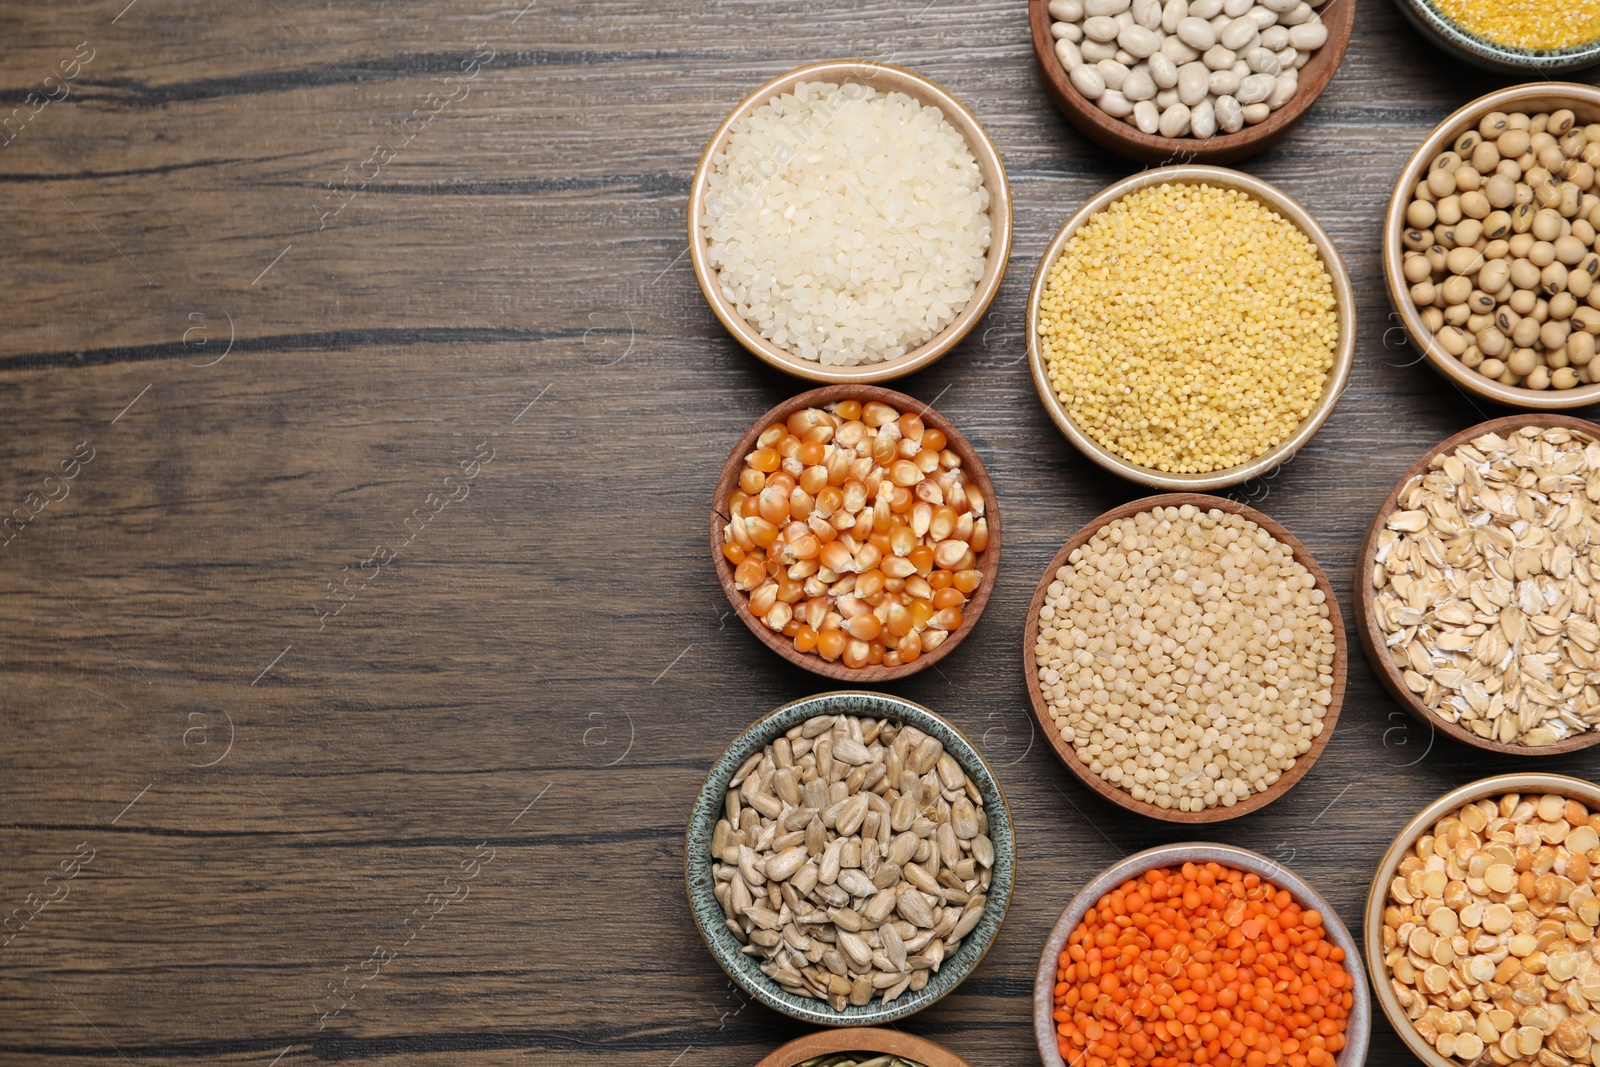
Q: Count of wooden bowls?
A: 5